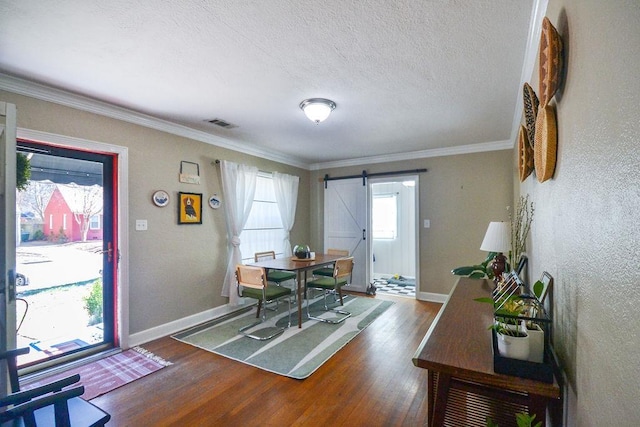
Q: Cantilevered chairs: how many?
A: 4